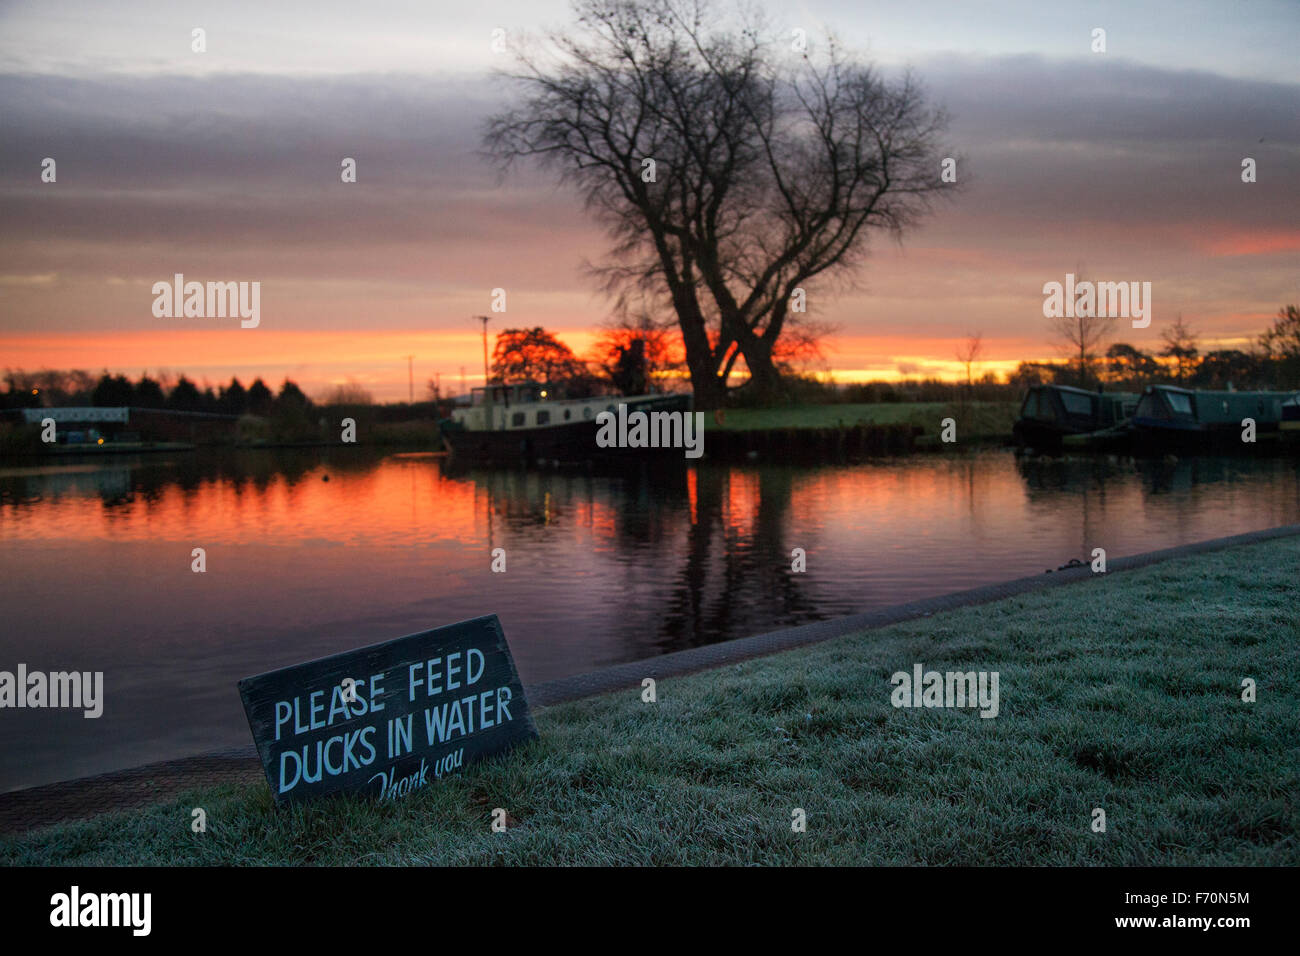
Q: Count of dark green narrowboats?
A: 2